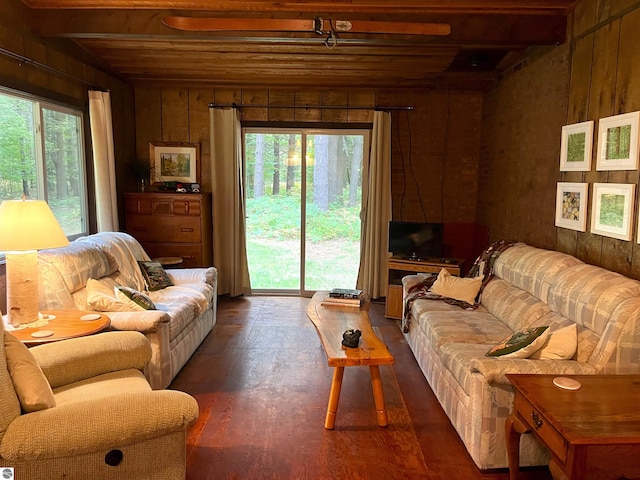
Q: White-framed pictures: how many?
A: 4